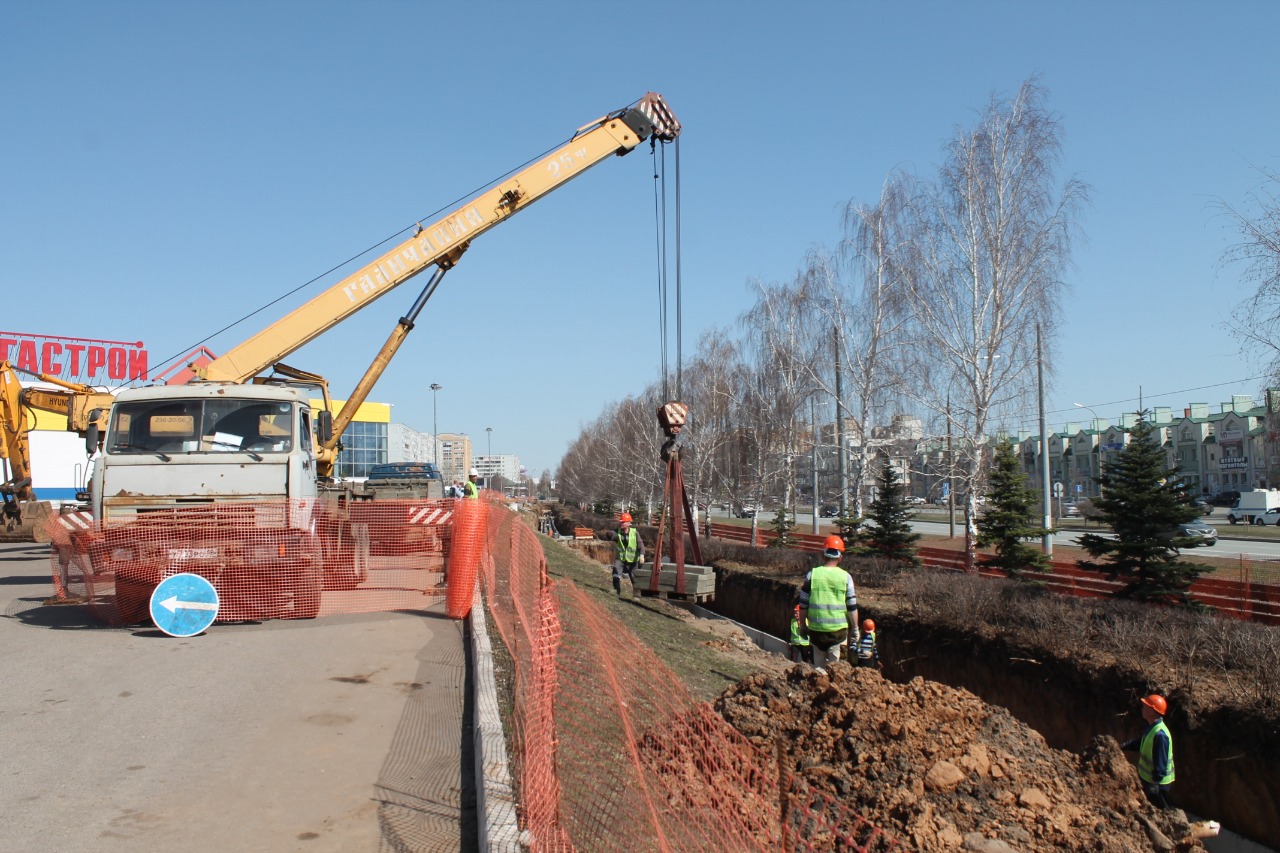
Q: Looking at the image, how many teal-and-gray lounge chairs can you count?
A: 0